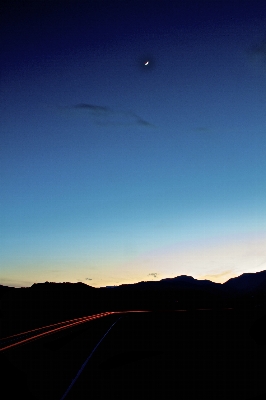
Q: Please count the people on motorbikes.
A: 0